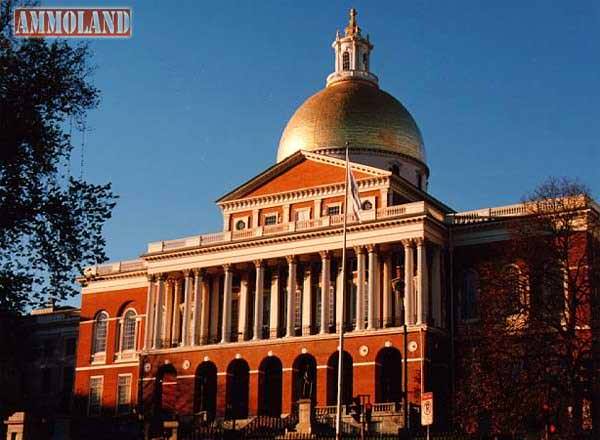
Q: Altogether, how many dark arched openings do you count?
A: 7